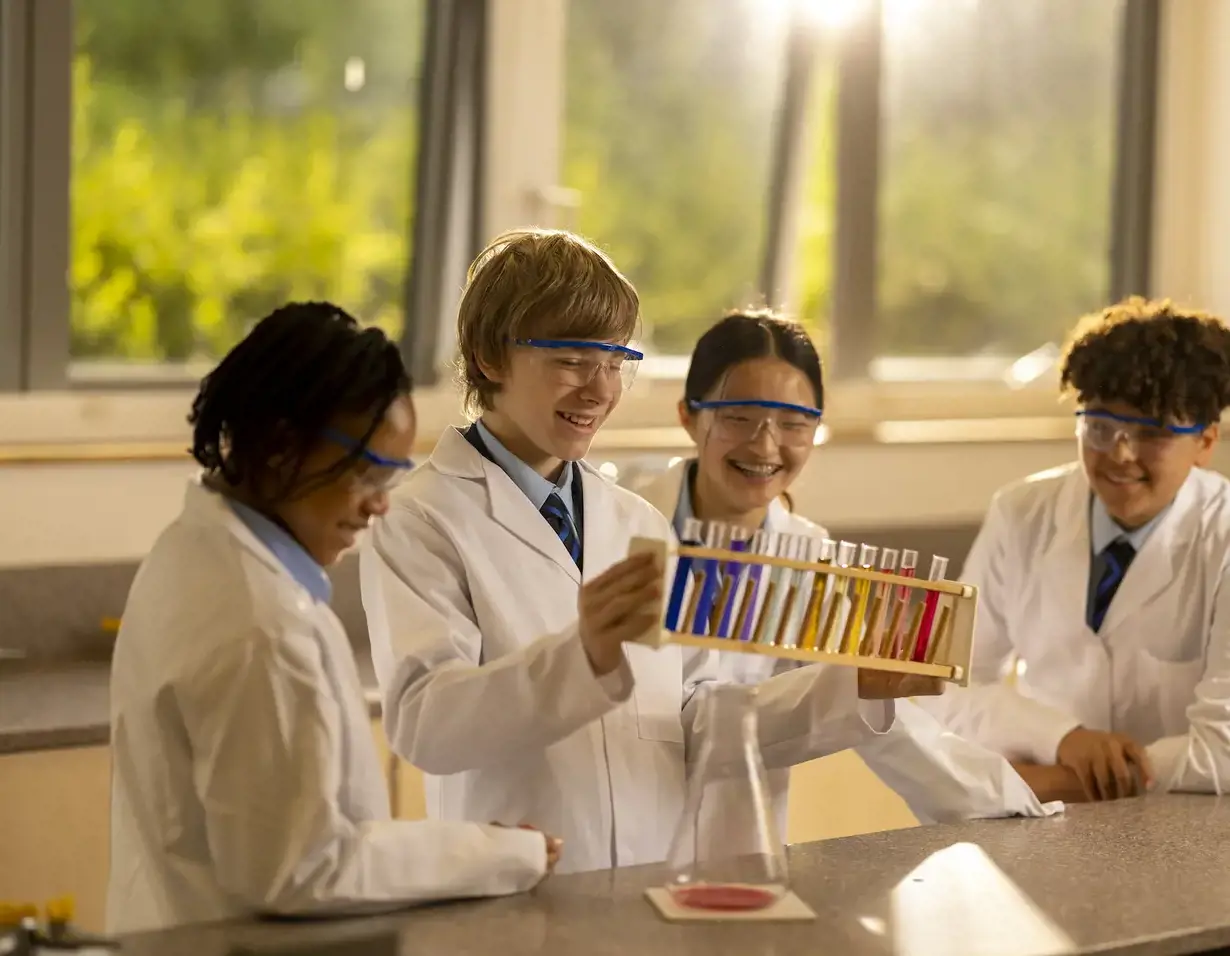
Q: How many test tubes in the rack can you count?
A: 12